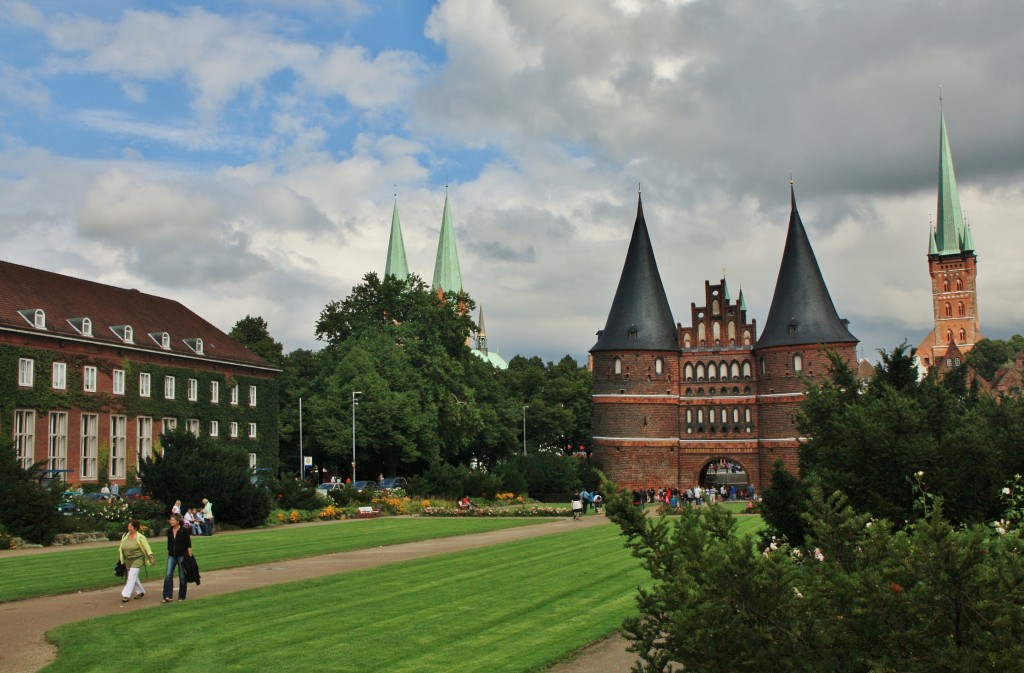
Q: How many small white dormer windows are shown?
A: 5